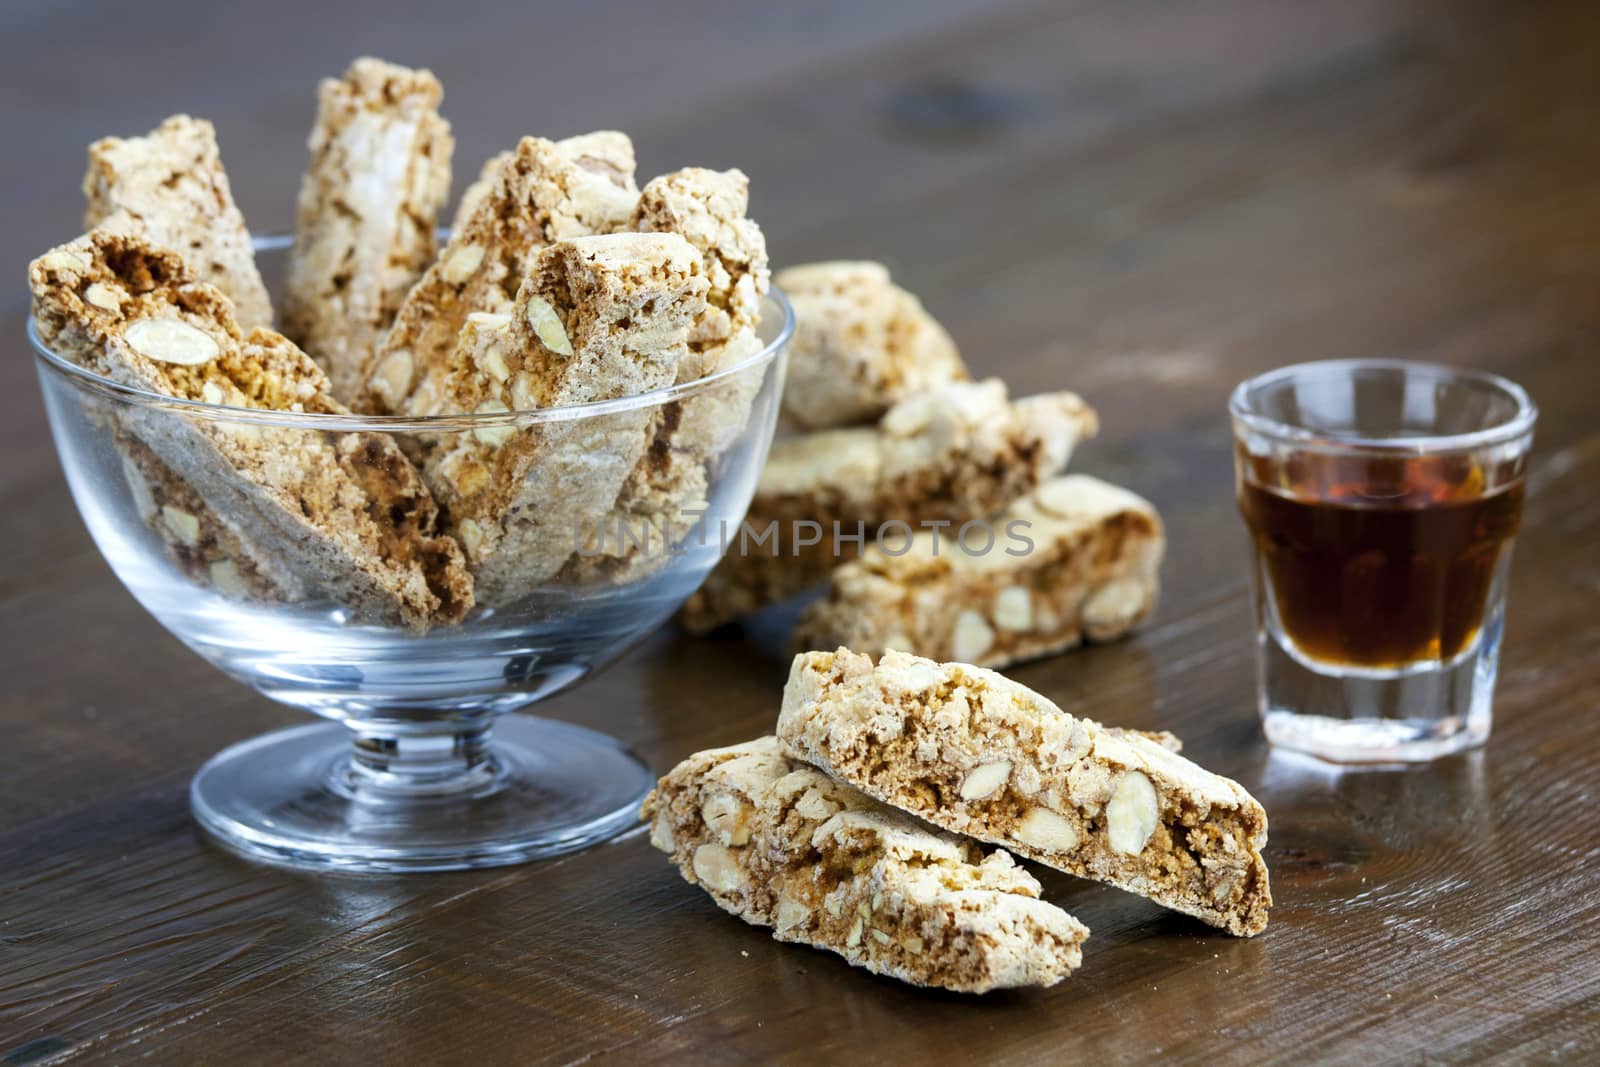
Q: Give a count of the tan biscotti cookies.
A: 11